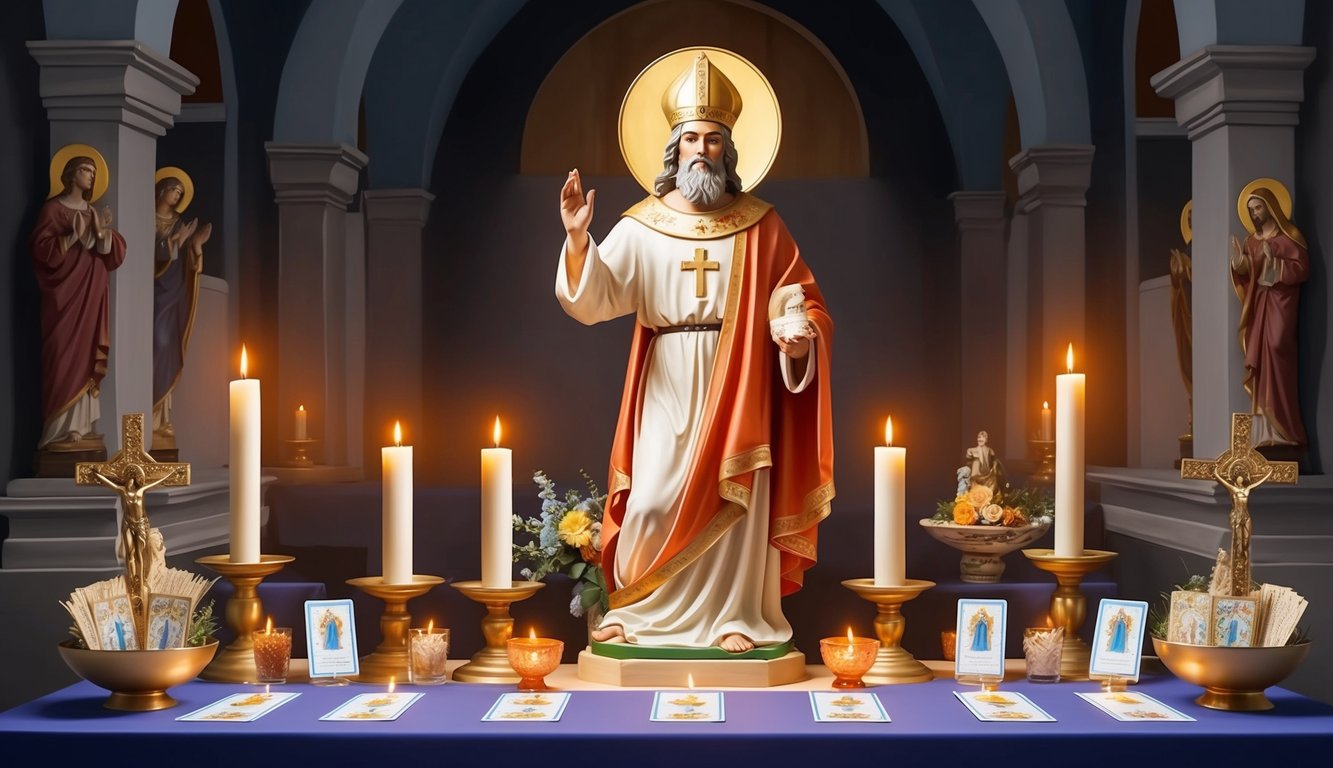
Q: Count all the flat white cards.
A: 7